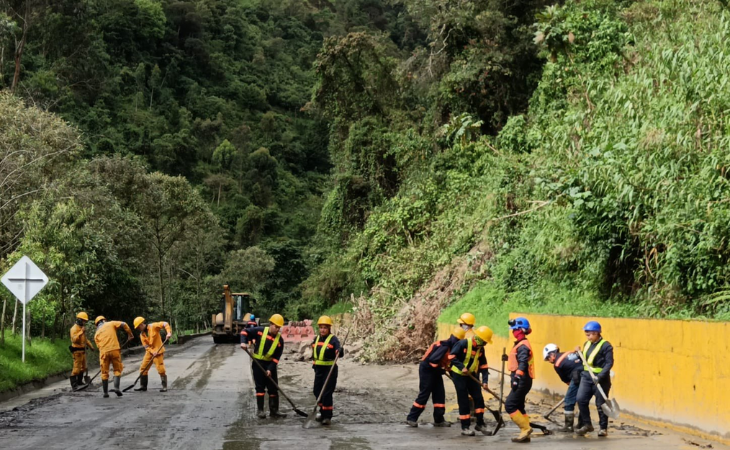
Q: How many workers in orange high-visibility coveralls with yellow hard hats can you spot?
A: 3